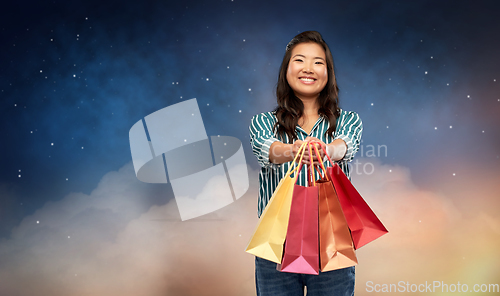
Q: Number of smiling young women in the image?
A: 1